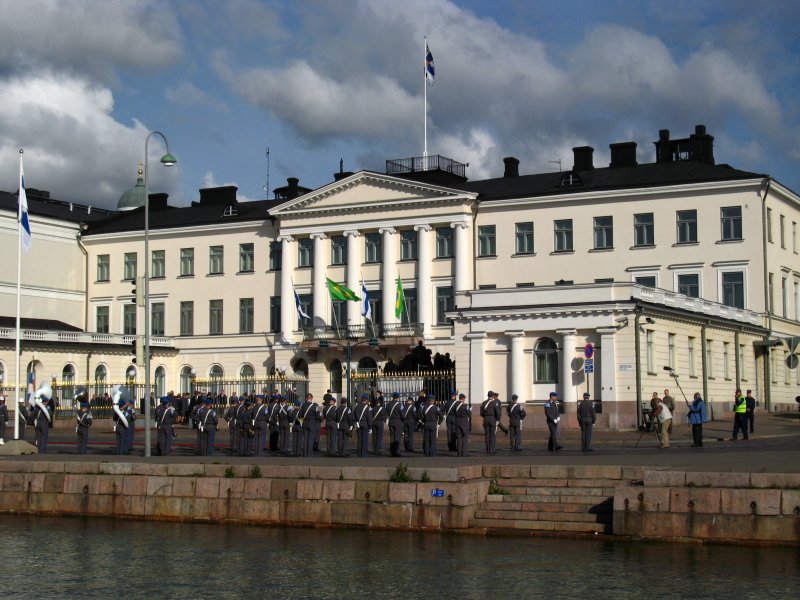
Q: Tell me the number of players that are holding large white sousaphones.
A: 2